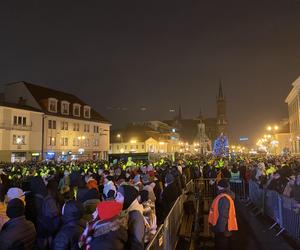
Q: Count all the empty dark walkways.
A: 1